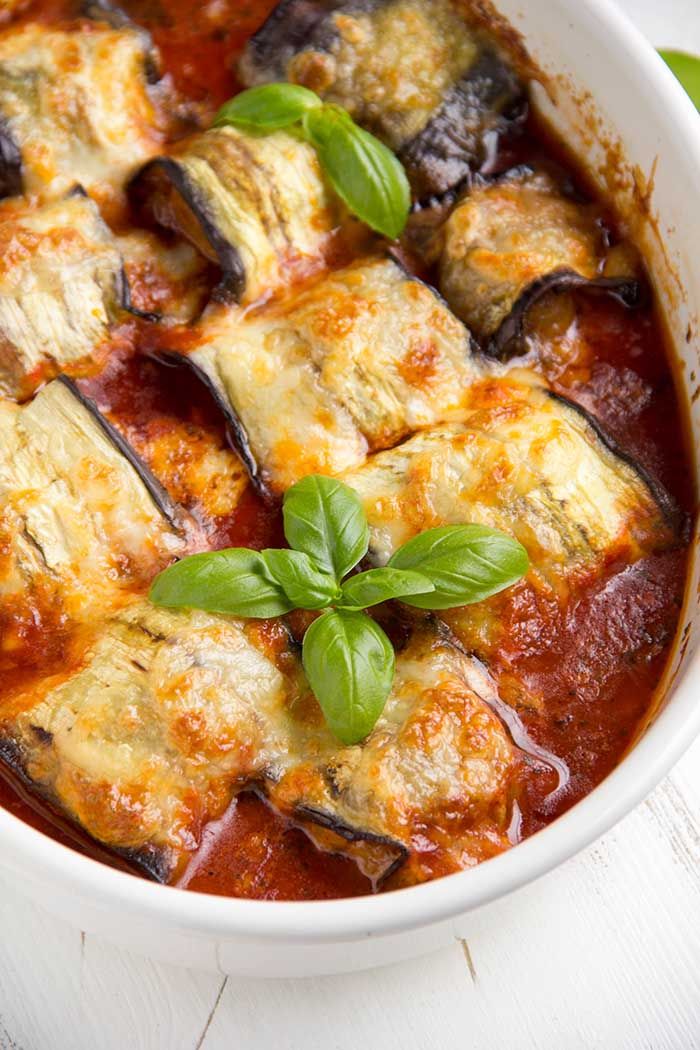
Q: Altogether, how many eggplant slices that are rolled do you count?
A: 10